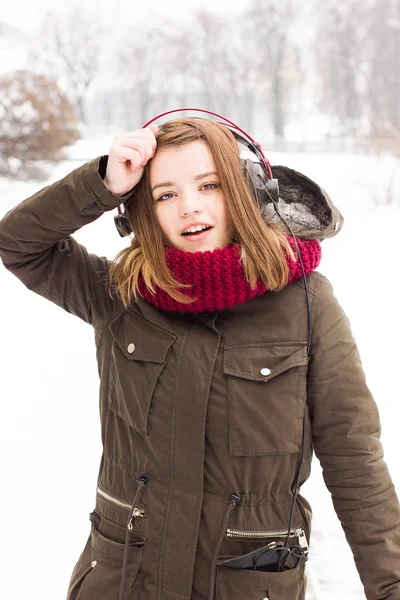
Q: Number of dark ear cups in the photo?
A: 2